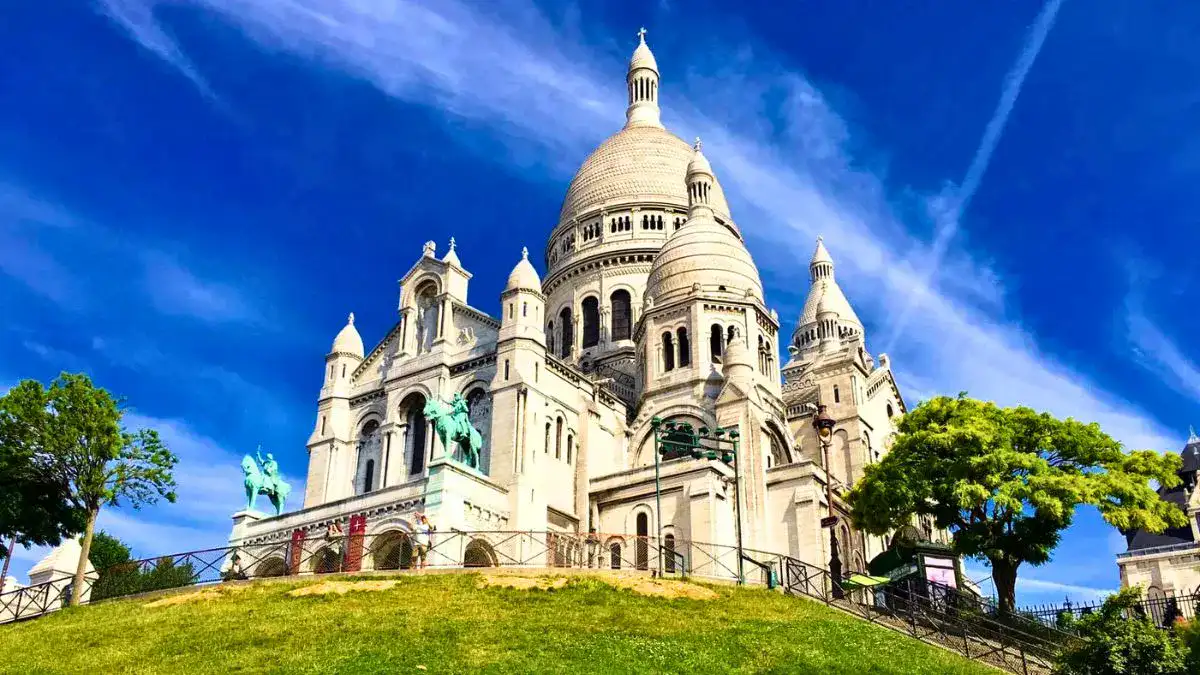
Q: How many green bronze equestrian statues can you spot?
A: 2